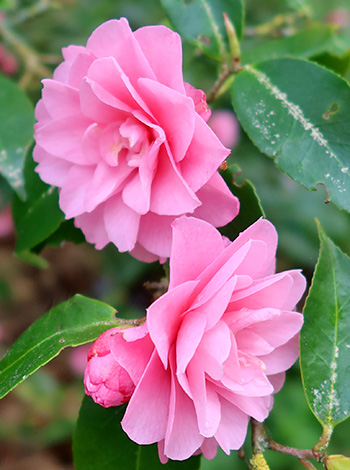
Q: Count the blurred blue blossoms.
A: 0